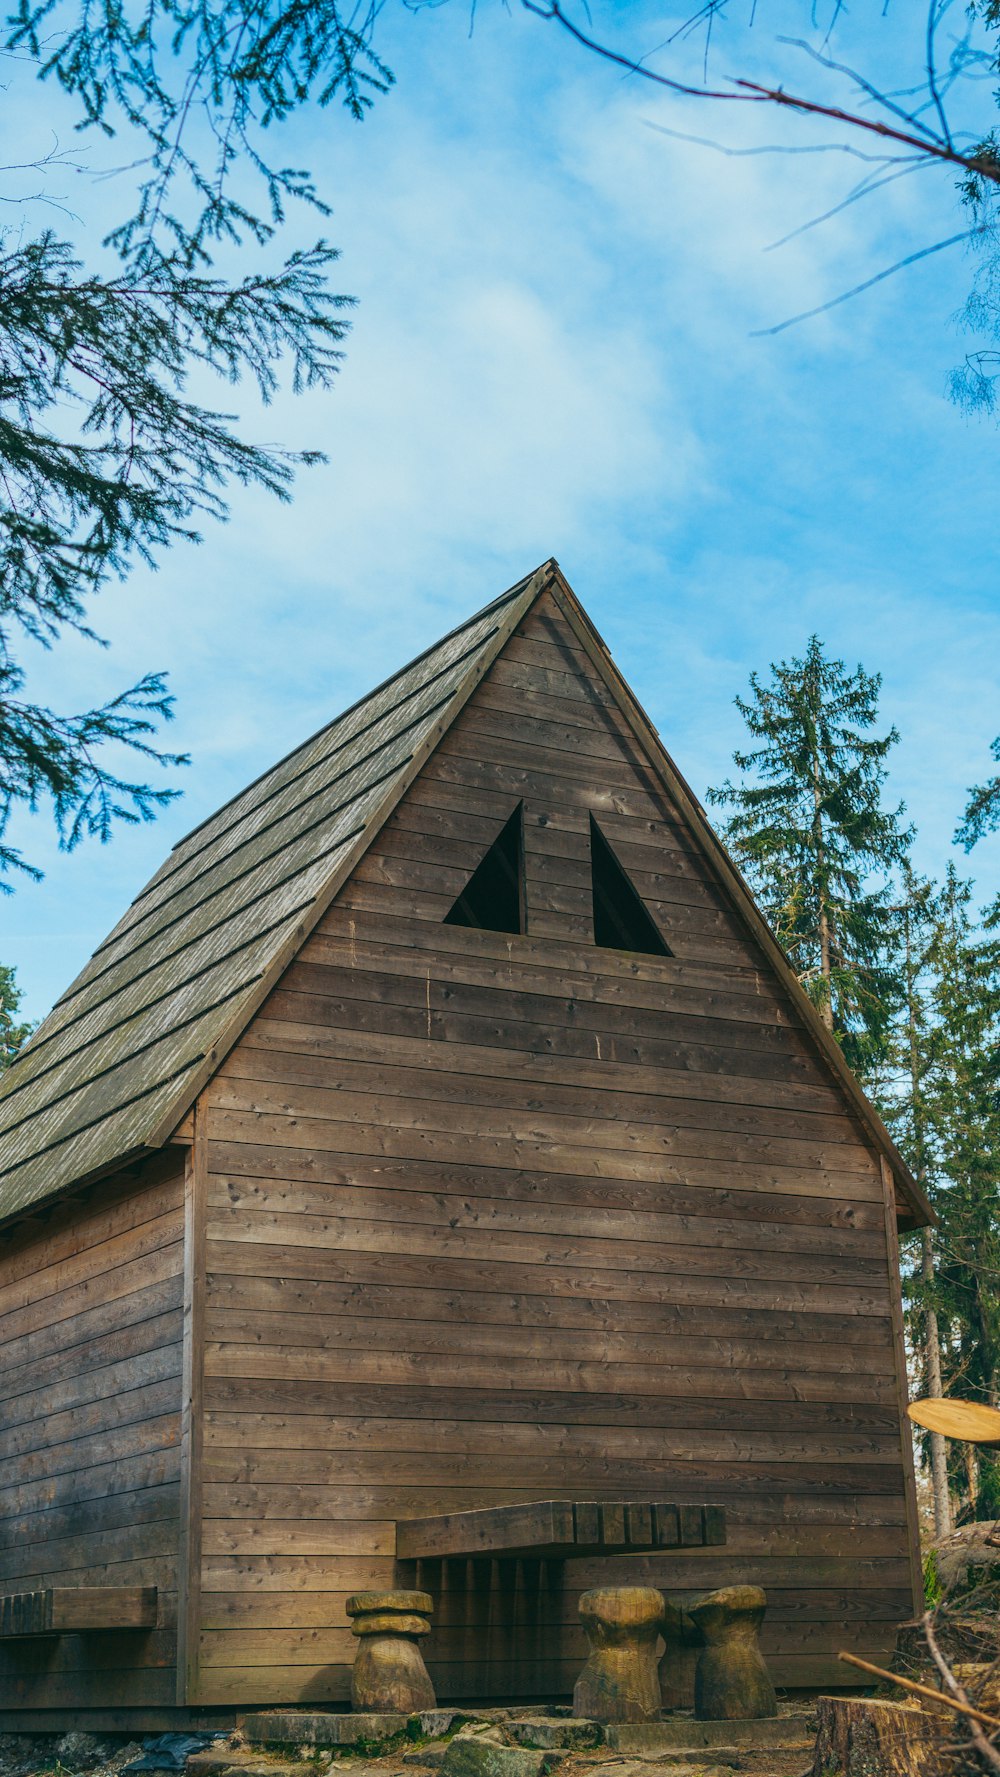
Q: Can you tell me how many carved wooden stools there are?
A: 4